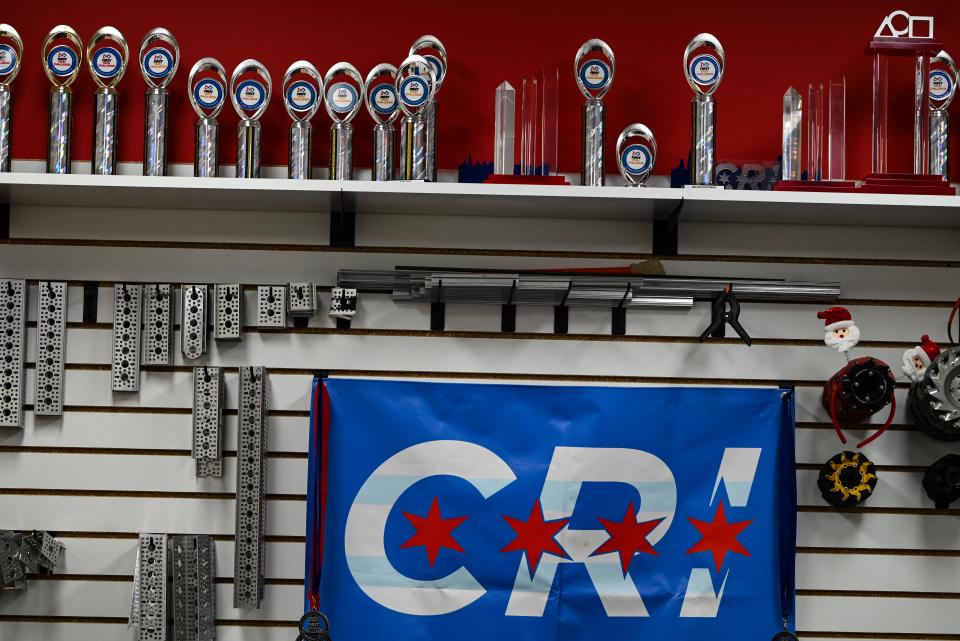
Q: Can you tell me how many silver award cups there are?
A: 15